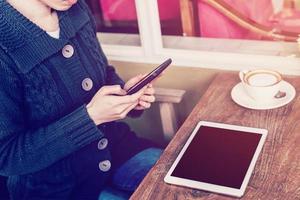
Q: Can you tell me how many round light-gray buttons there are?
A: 4